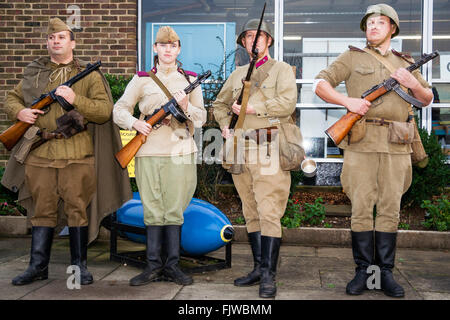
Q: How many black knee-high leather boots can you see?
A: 8